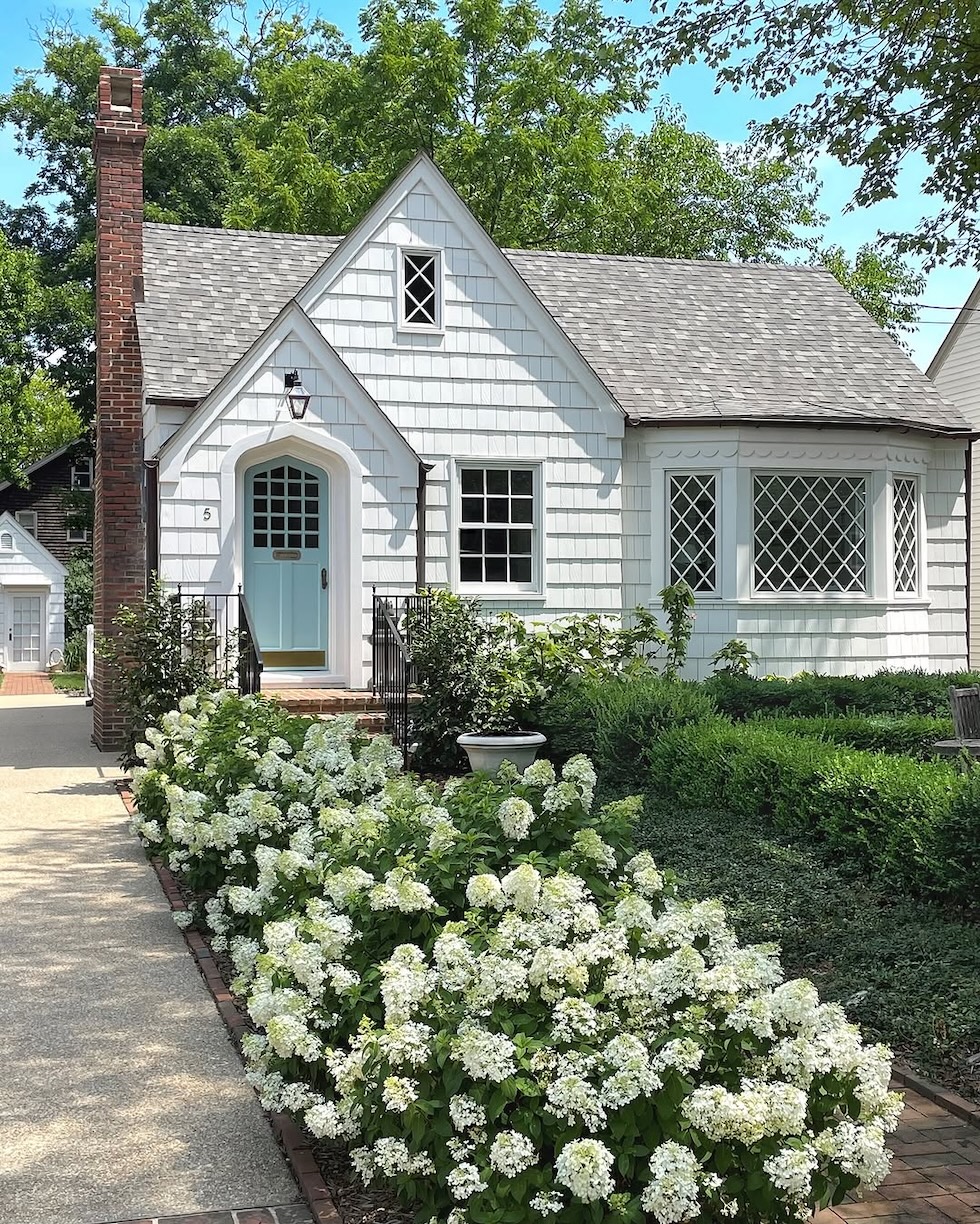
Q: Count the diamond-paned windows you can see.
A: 4